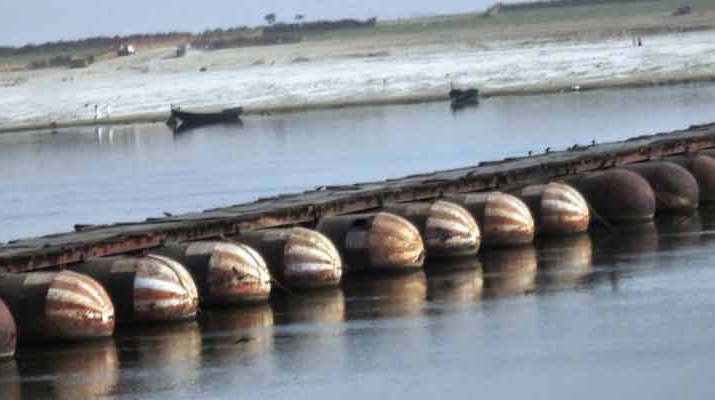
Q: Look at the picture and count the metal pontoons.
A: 12